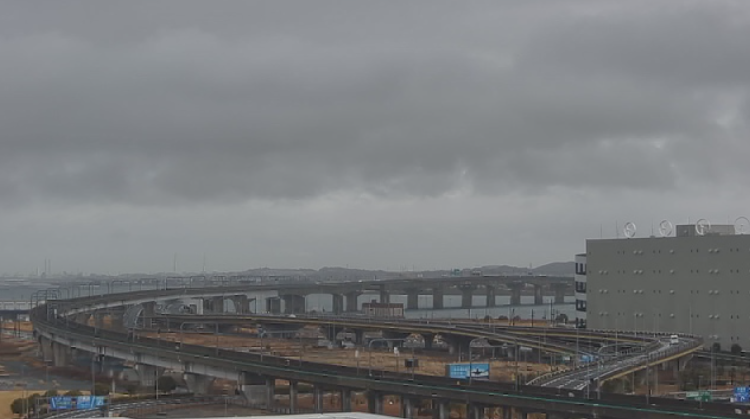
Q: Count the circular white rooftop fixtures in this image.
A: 4